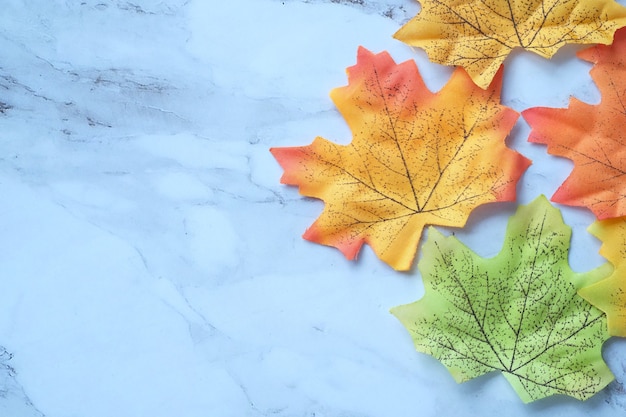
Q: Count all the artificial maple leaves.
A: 5